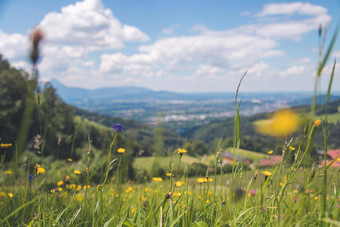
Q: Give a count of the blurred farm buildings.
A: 3